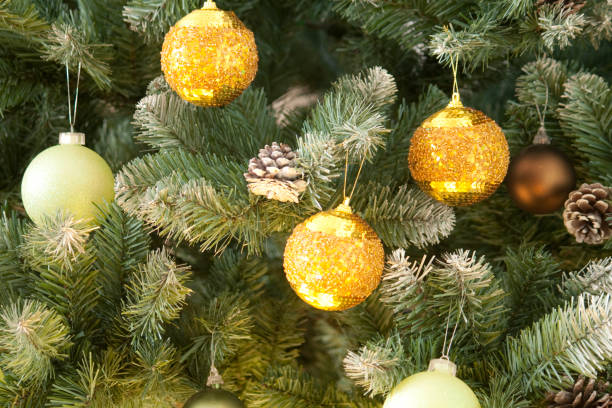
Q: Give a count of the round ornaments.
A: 7